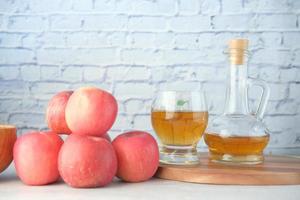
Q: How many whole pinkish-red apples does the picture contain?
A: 5